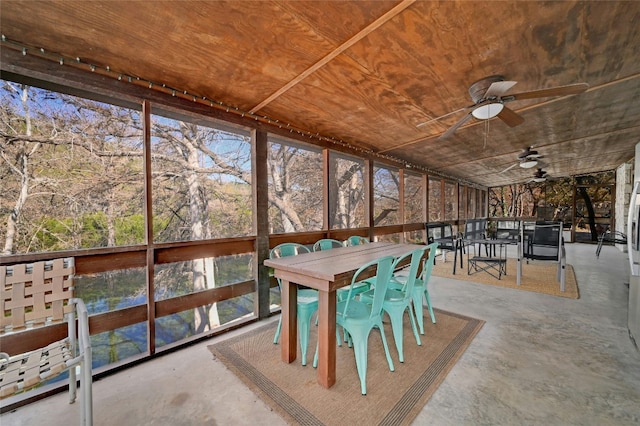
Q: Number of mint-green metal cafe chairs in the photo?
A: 6